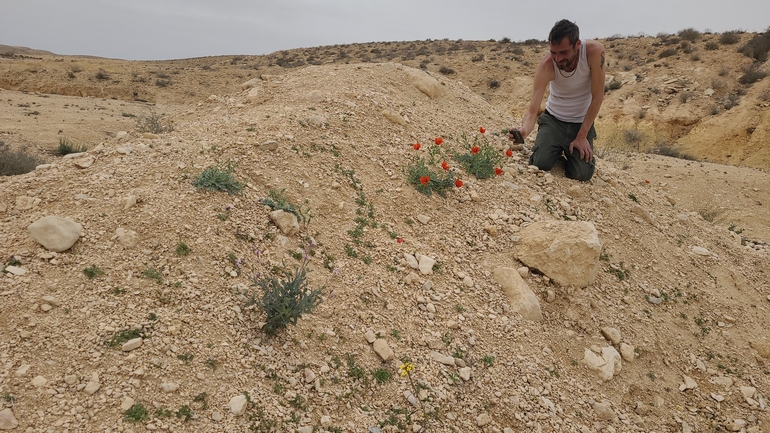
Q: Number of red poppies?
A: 10